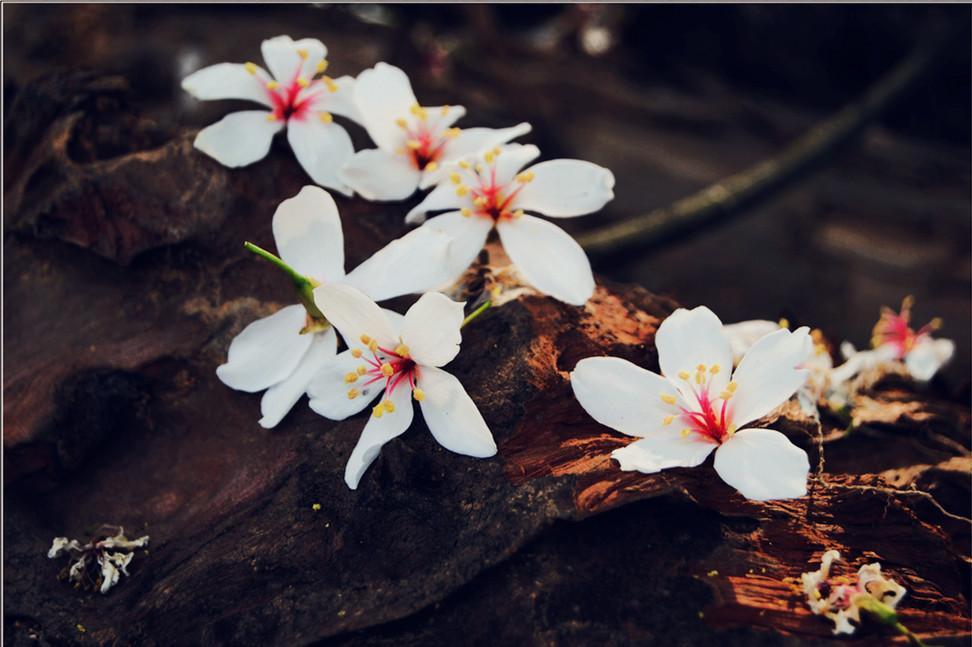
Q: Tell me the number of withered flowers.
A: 2